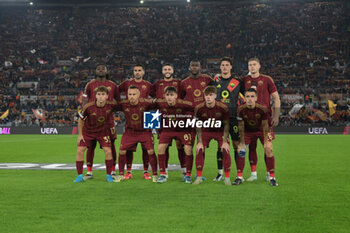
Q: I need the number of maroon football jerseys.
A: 10